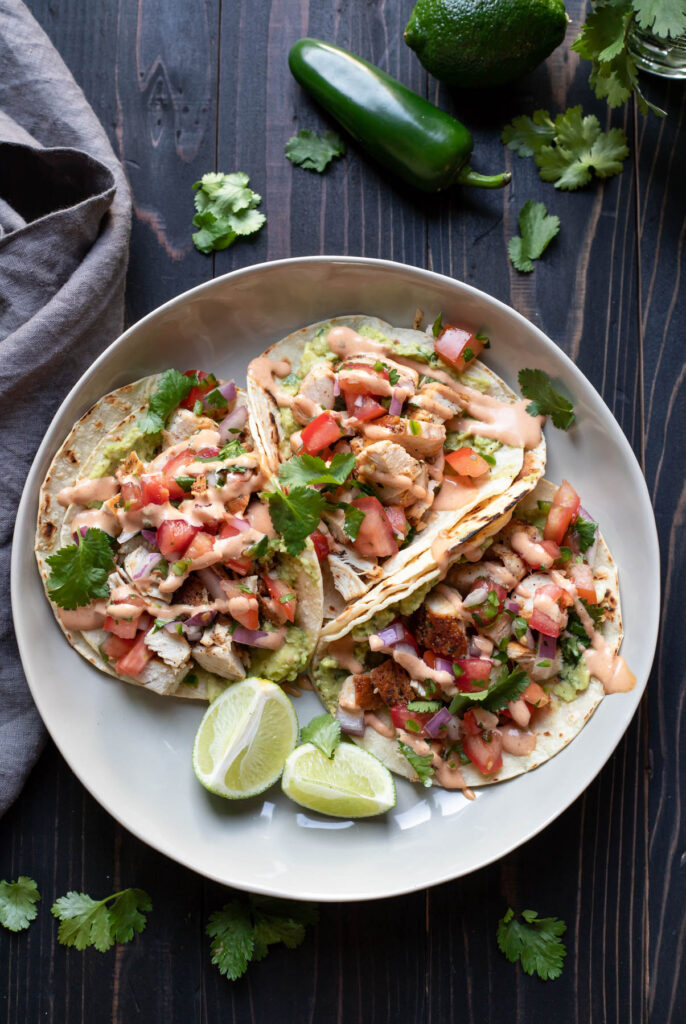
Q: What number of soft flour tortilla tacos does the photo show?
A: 3